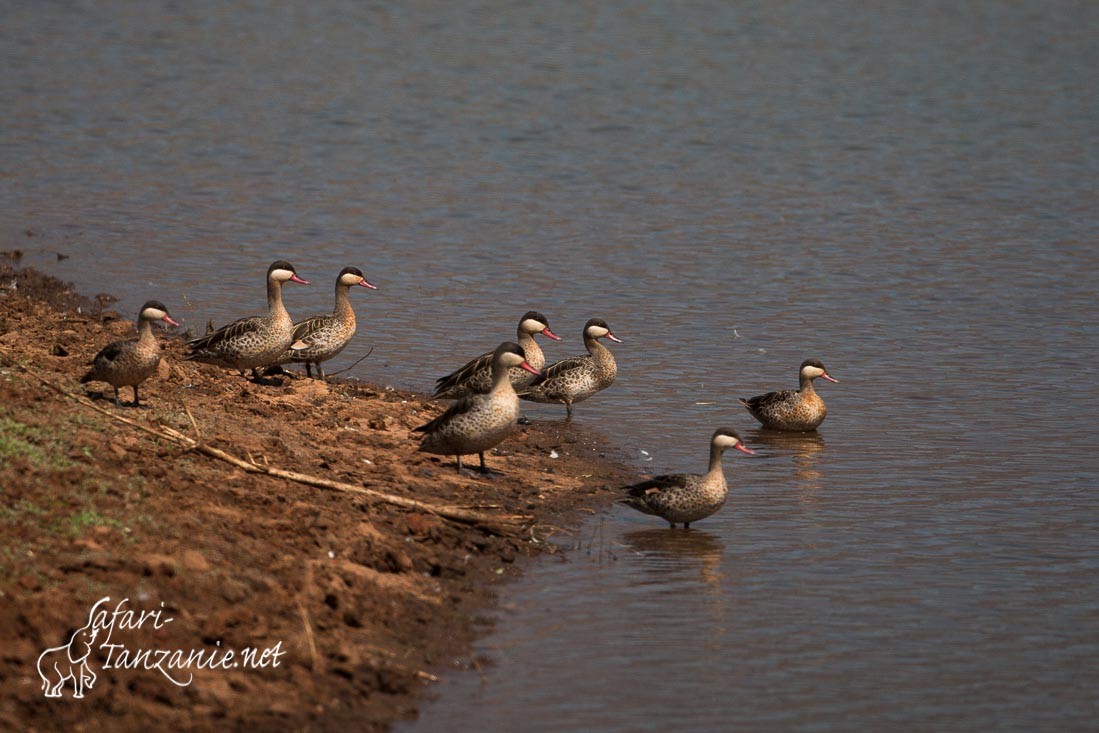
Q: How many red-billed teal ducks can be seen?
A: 8